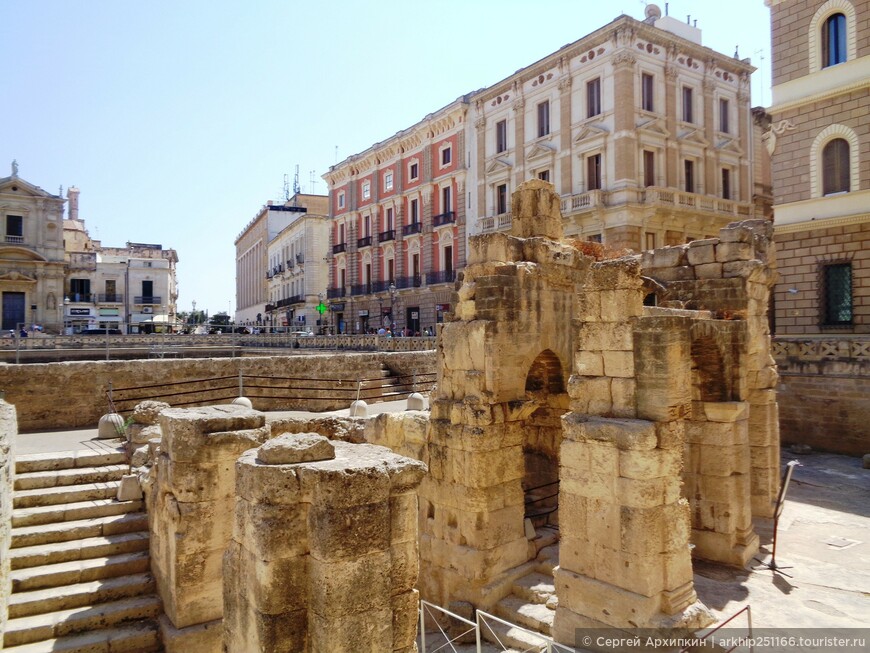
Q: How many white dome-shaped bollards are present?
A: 4